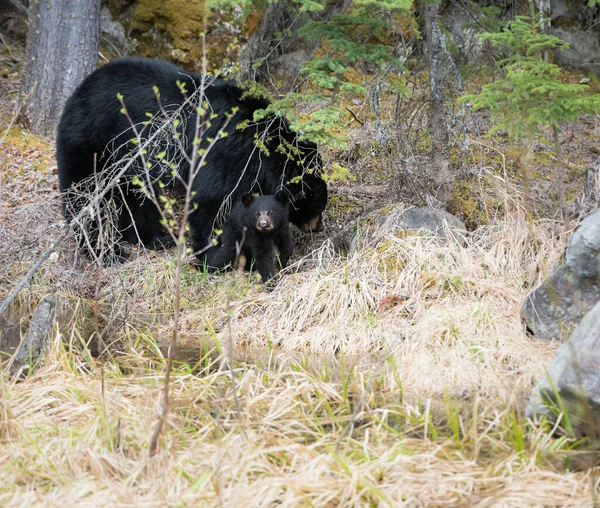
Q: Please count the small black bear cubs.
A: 1